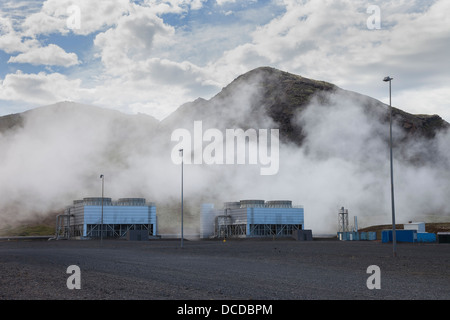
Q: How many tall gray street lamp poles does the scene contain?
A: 3